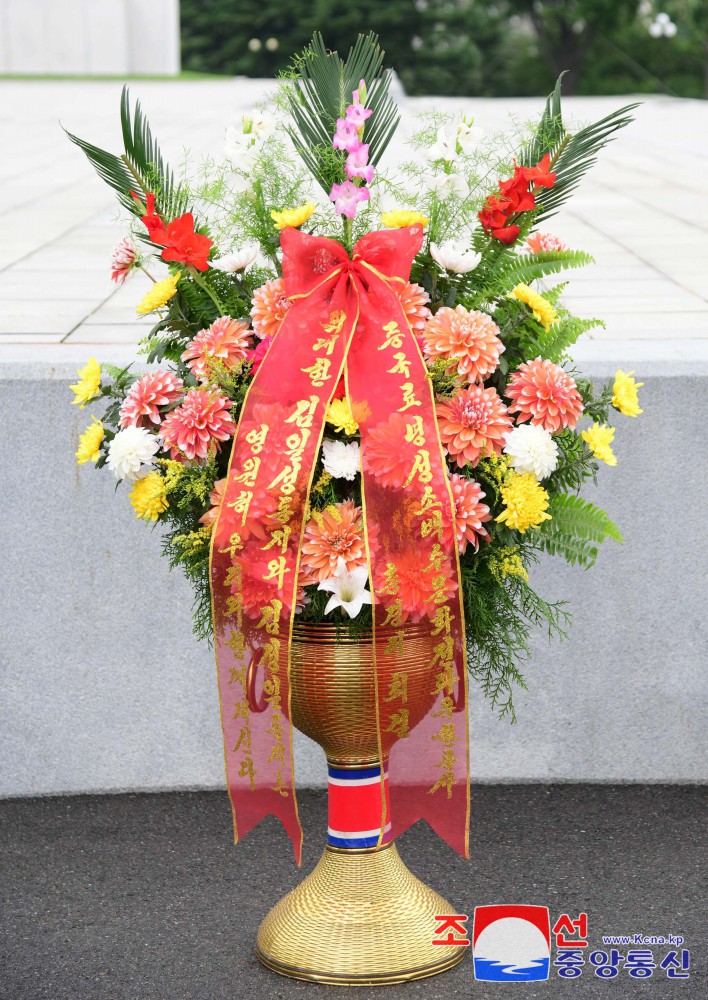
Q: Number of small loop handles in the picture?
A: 2